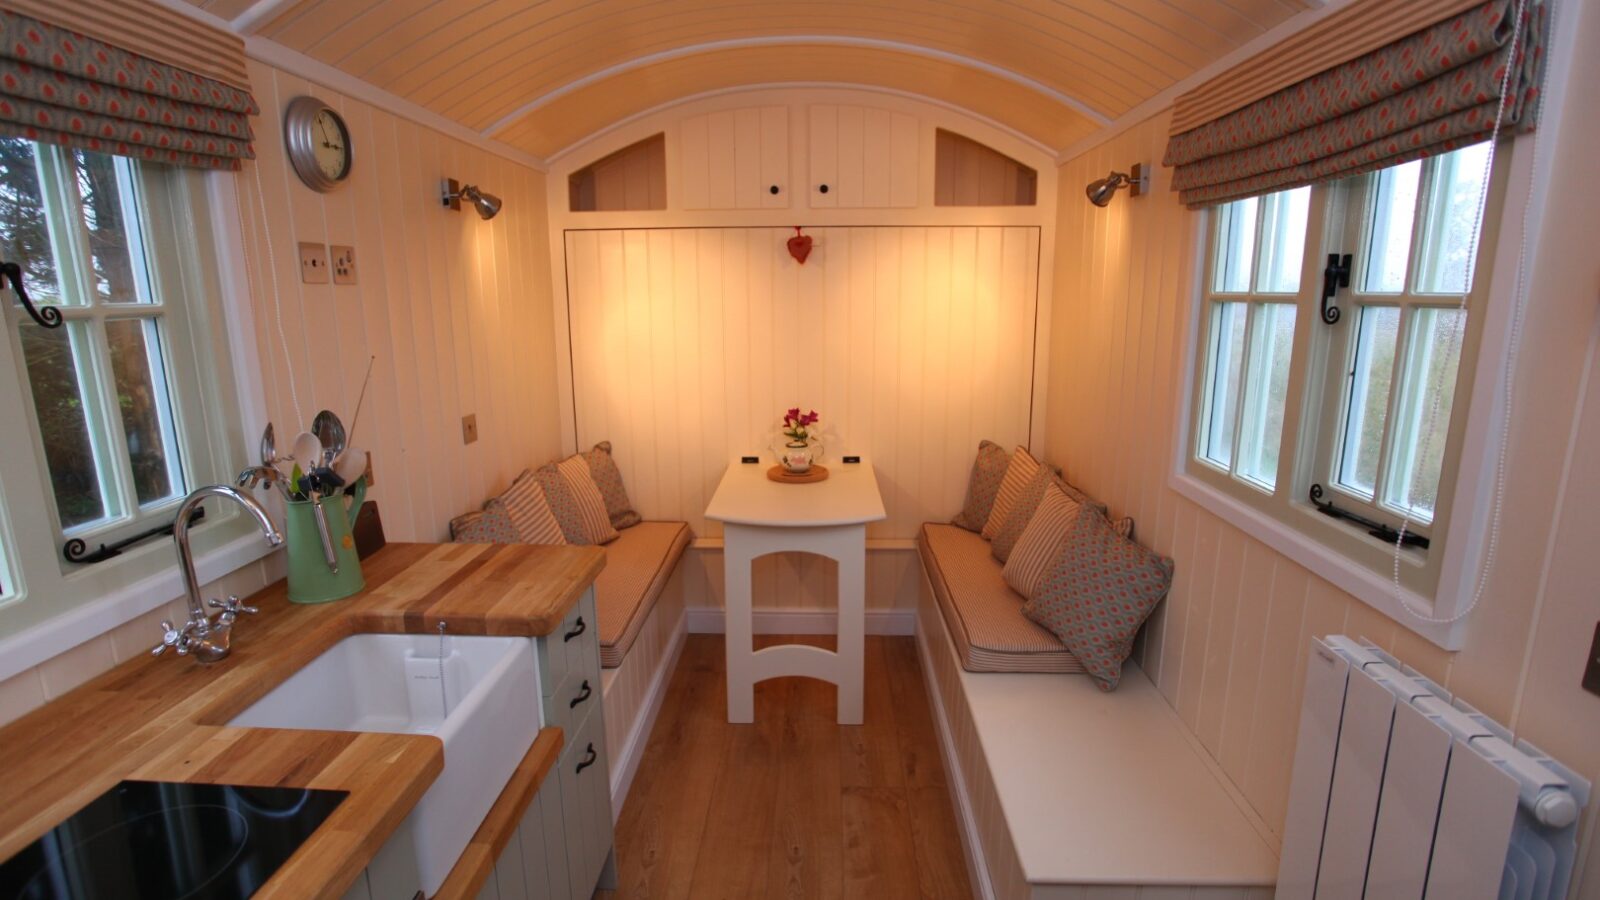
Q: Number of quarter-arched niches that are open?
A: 2